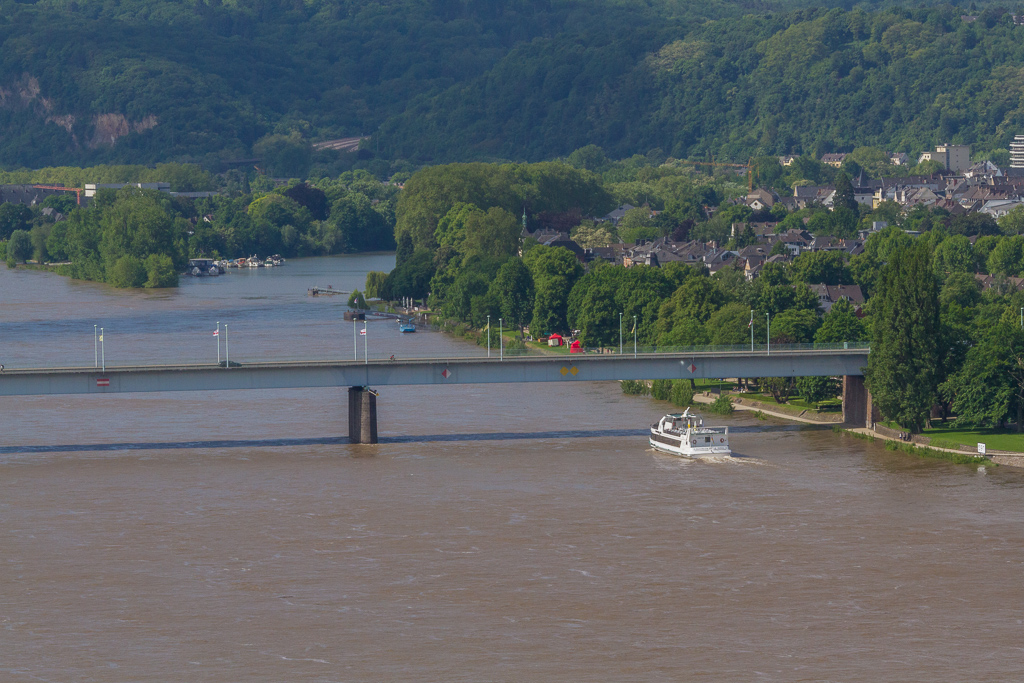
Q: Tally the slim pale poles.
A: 12